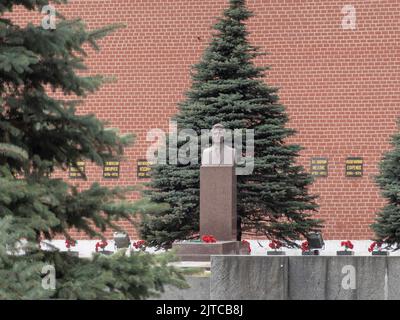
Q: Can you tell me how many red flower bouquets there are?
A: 9